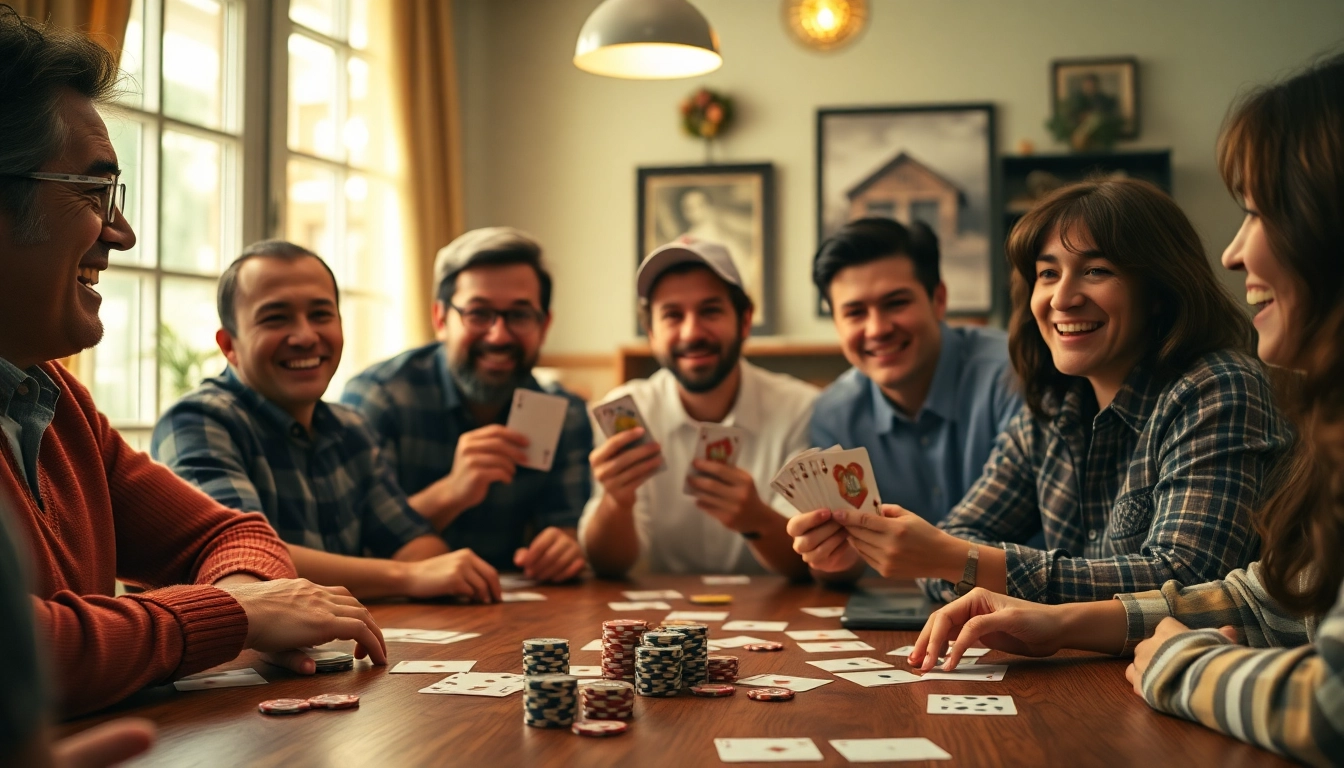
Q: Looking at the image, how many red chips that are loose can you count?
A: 6